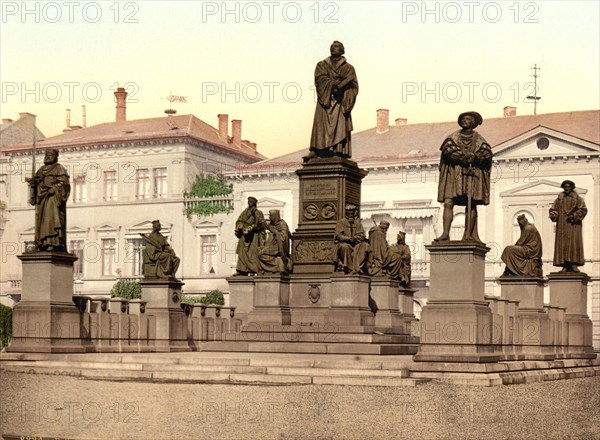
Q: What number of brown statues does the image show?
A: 11